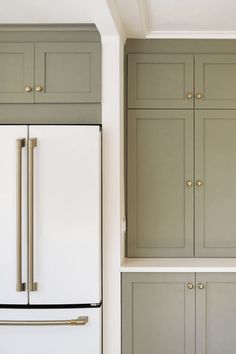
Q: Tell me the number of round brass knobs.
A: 8